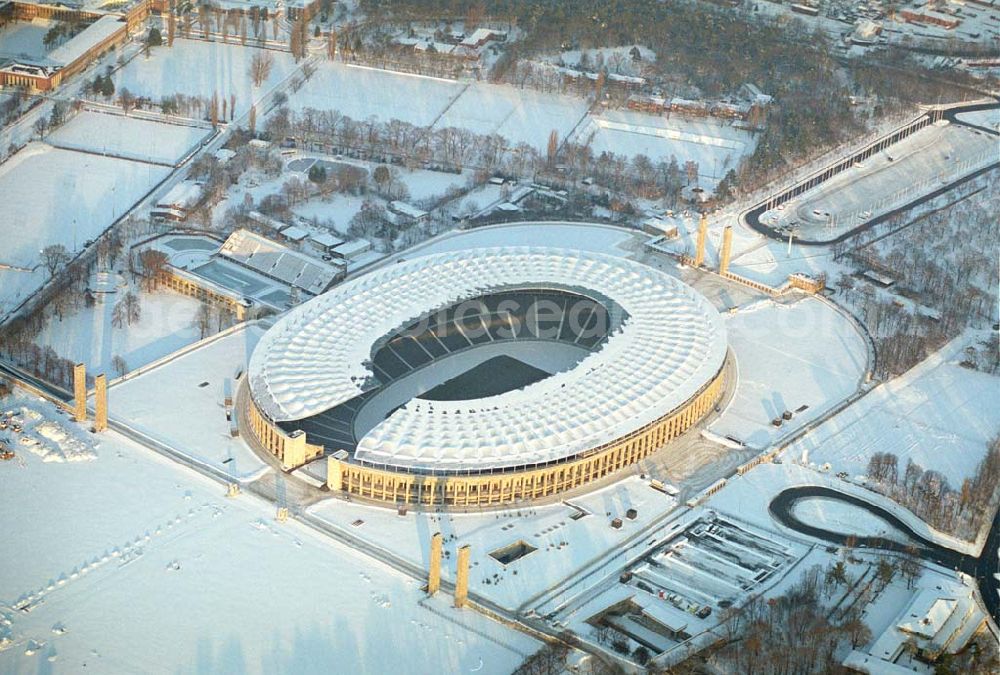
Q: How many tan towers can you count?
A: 6